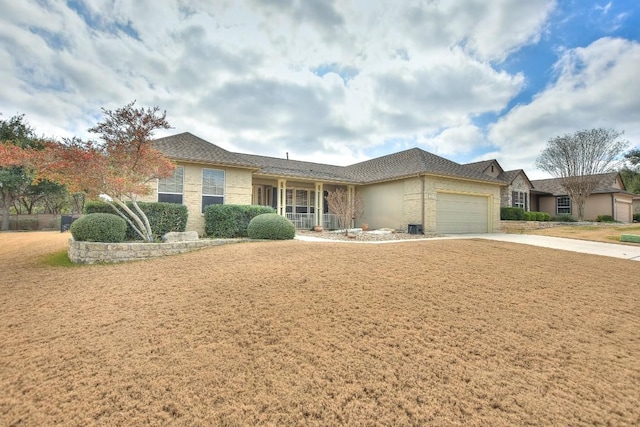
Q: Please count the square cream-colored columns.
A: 3